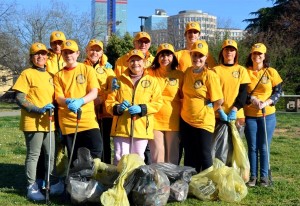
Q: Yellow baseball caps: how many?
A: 11